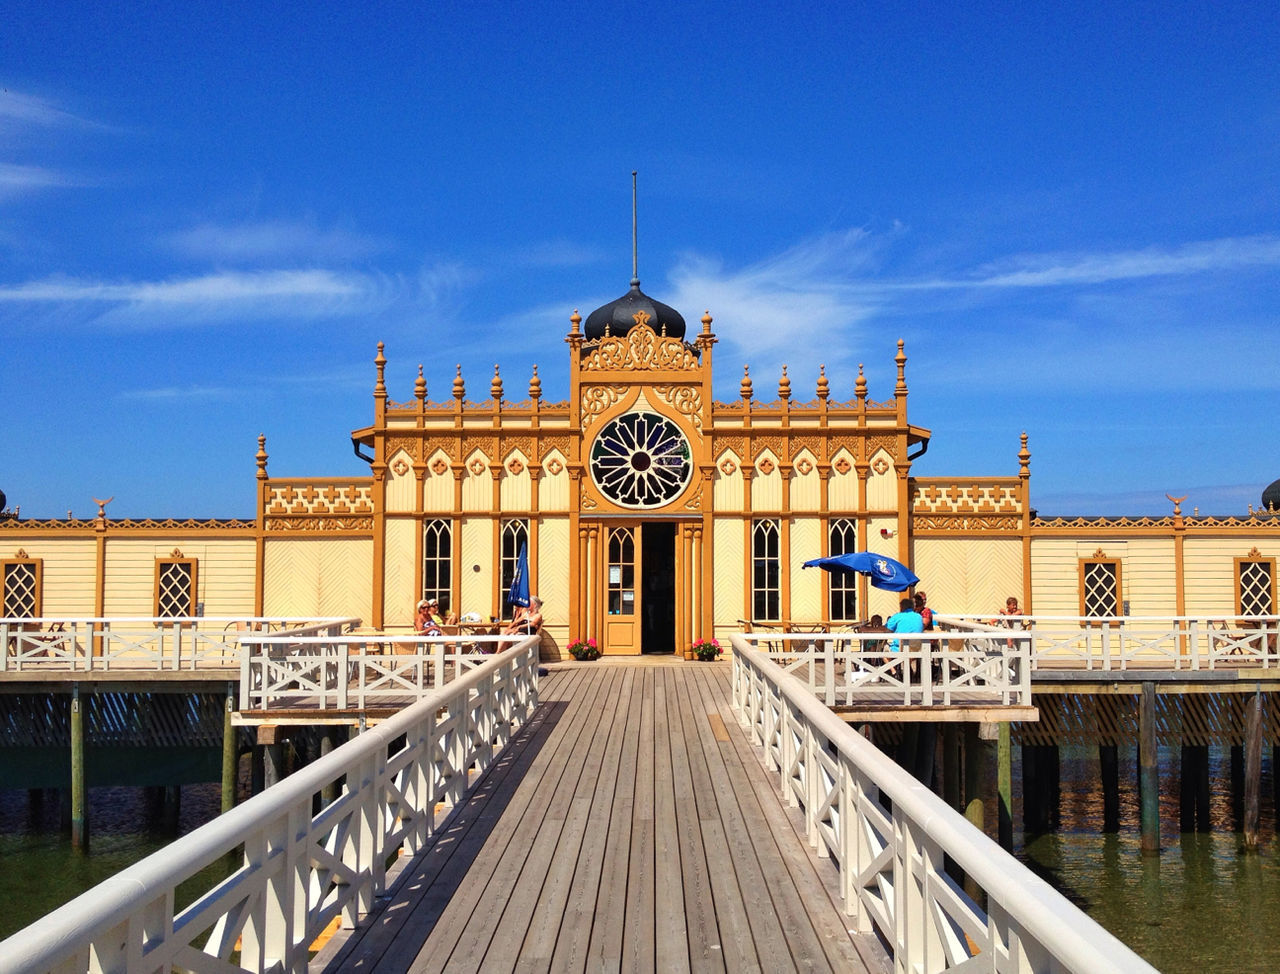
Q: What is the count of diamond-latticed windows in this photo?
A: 4